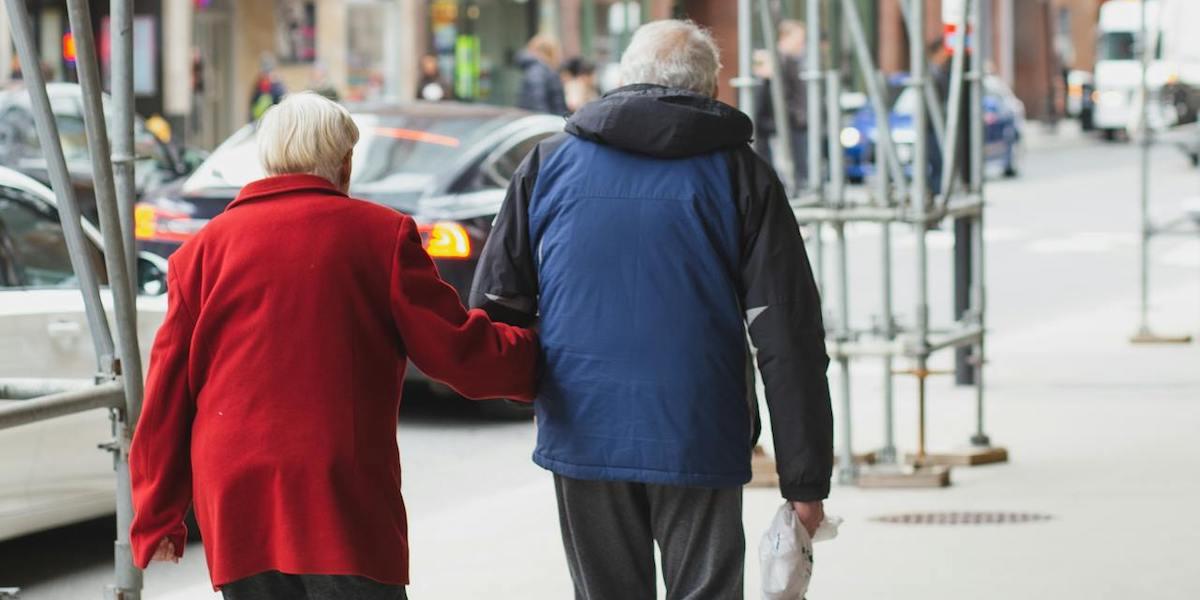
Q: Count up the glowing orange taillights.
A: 2